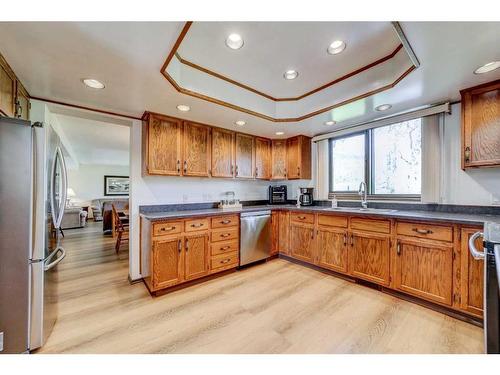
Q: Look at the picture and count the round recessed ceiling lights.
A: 10